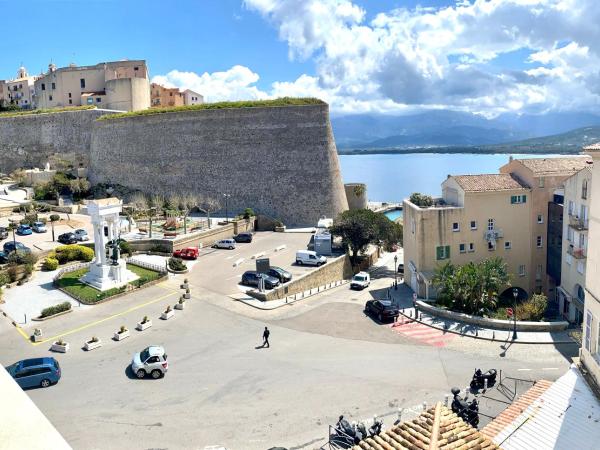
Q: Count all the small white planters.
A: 9